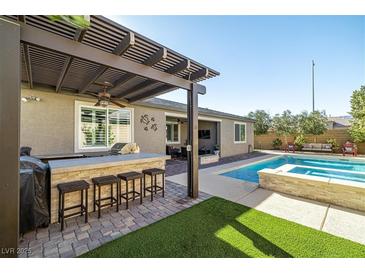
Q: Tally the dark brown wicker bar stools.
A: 4